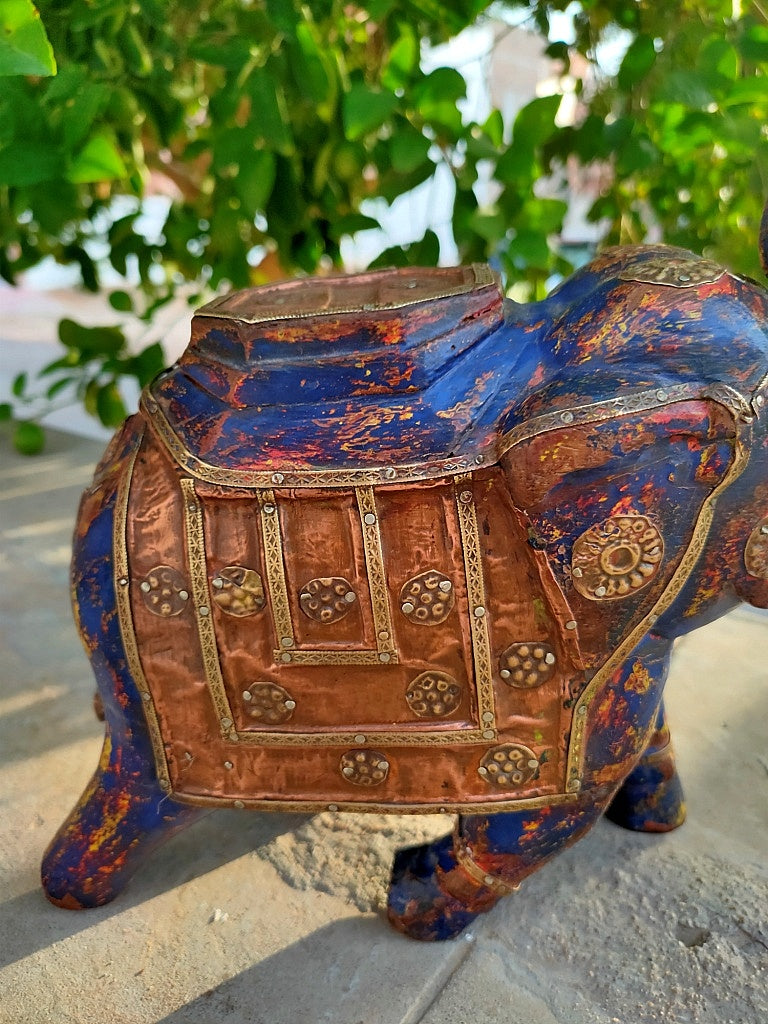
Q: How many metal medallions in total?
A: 12